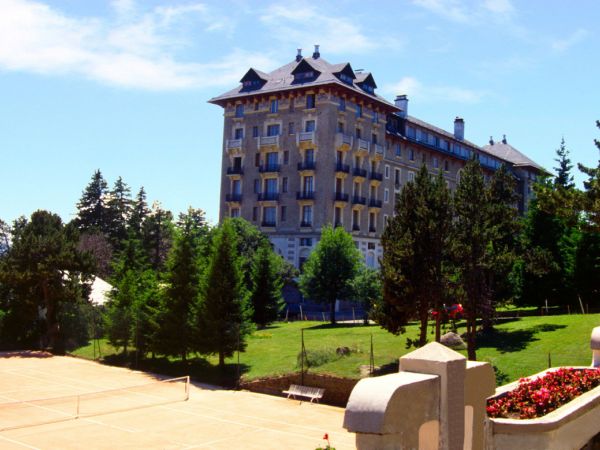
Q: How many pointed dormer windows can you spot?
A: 4